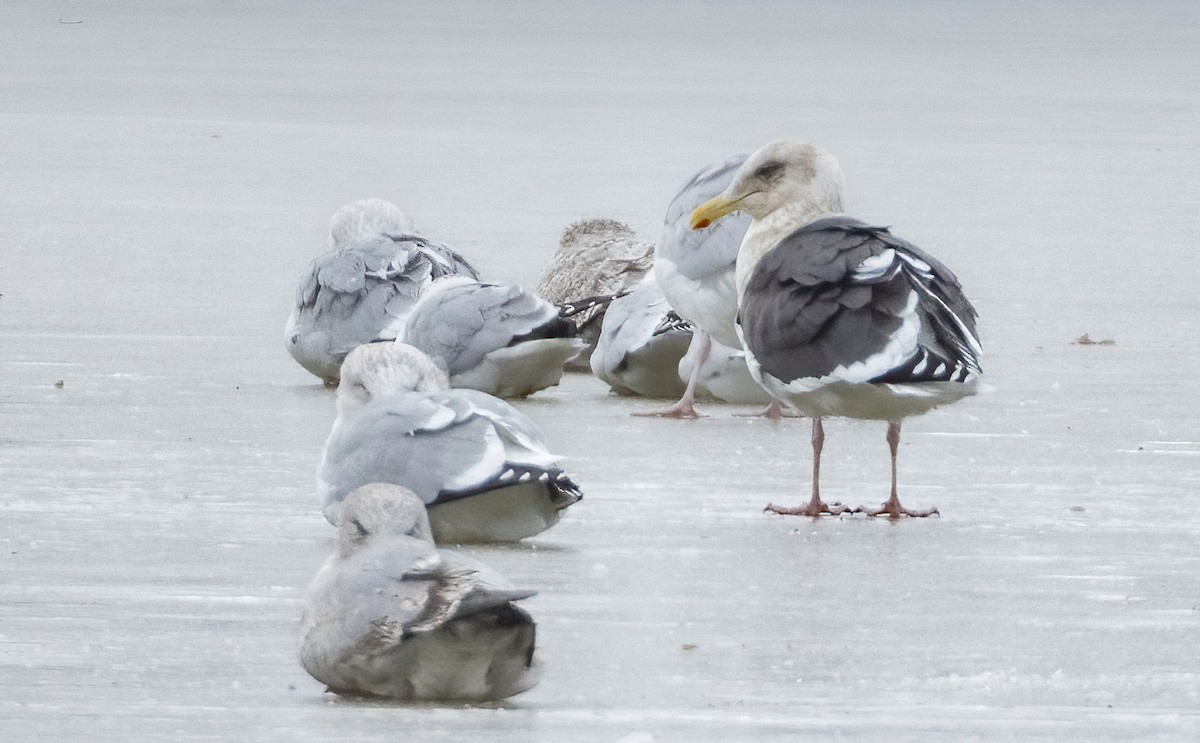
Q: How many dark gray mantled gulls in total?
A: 1